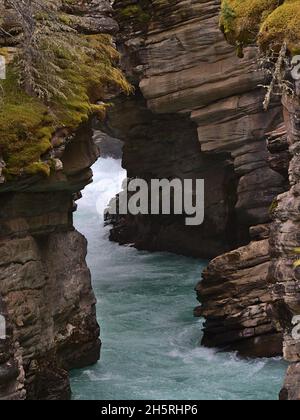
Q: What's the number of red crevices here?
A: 0